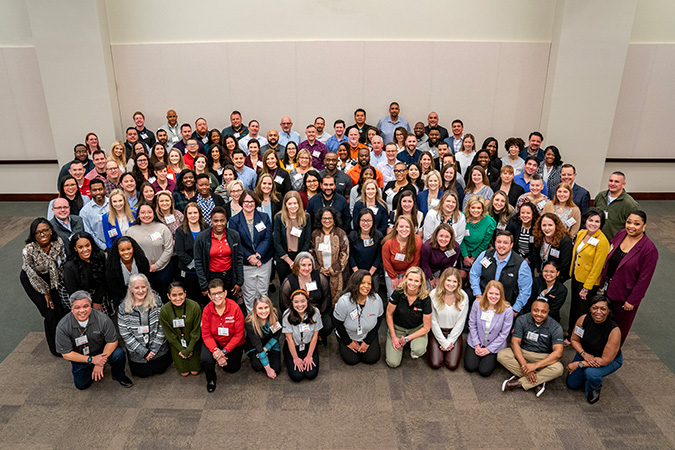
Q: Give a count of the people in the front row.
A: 12